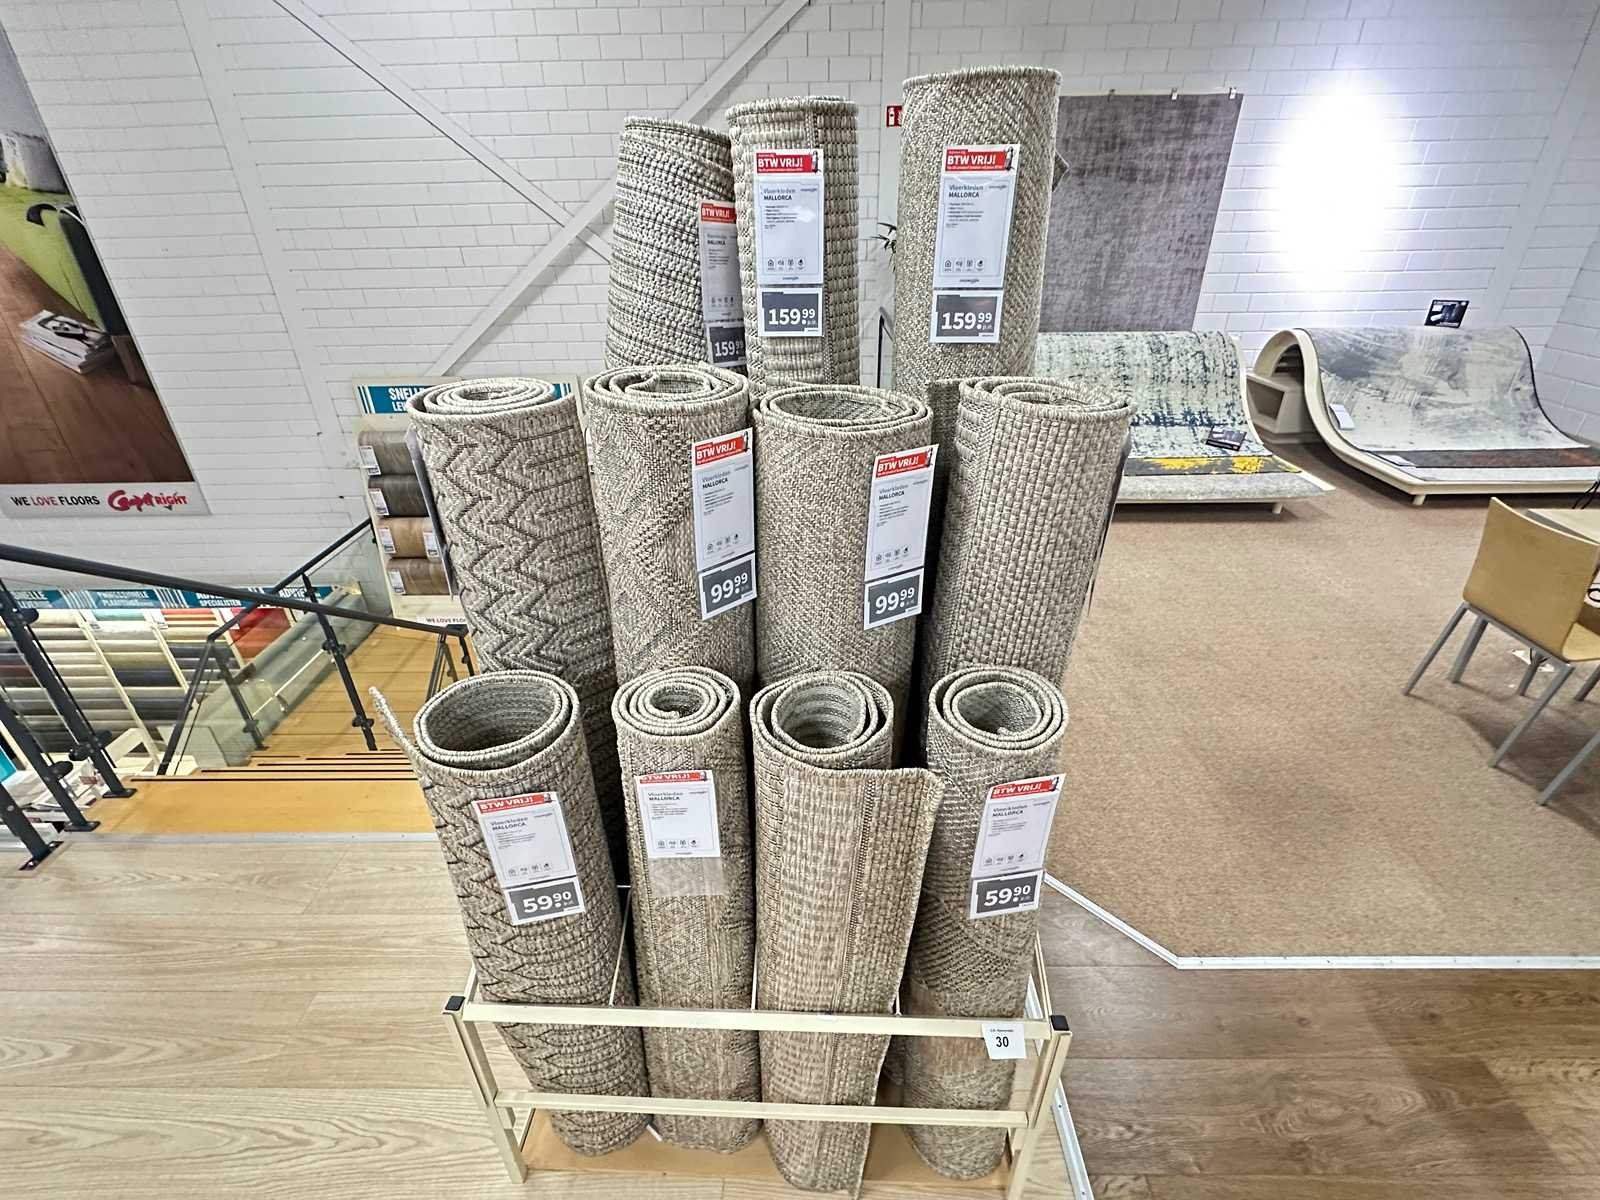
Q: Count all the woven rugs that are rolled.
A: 11